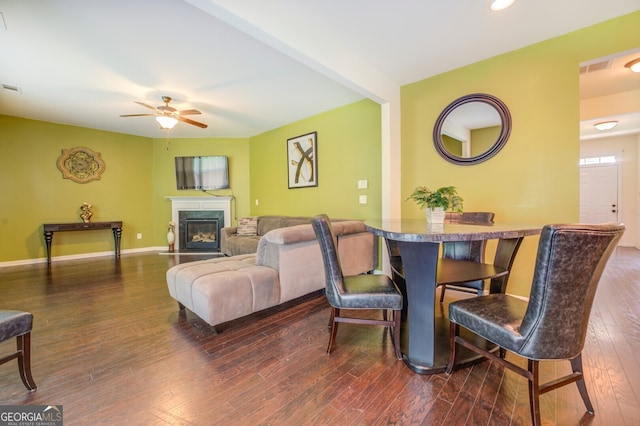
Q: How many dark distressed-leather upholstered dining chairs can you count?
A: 4